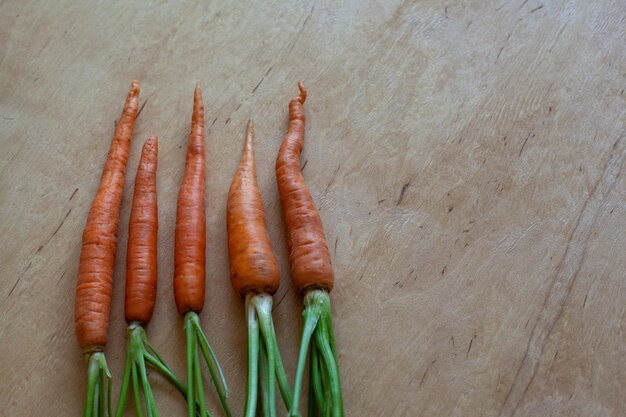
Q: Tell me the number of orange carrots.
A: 5